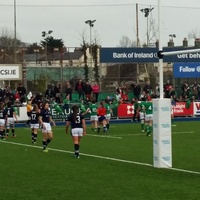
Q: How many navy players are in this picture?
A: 5